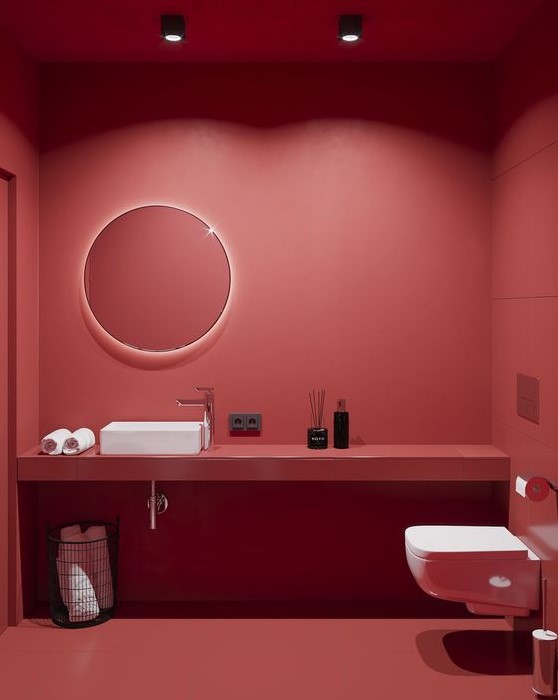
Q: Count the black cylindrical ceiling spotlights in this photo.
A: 2